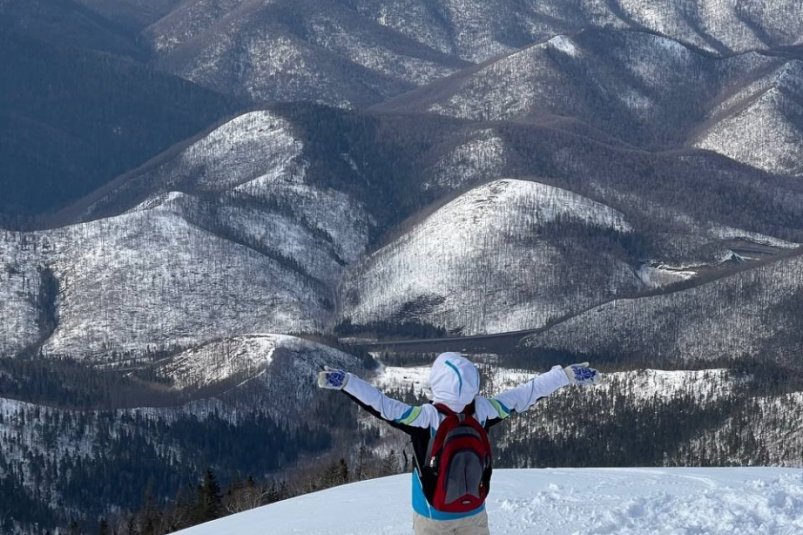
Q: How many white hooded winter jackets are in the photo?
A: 1